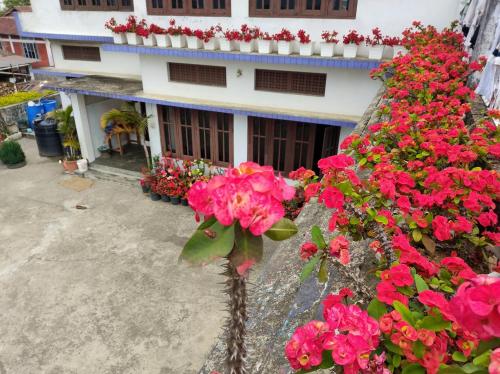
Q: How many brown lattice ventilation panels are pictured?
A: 3